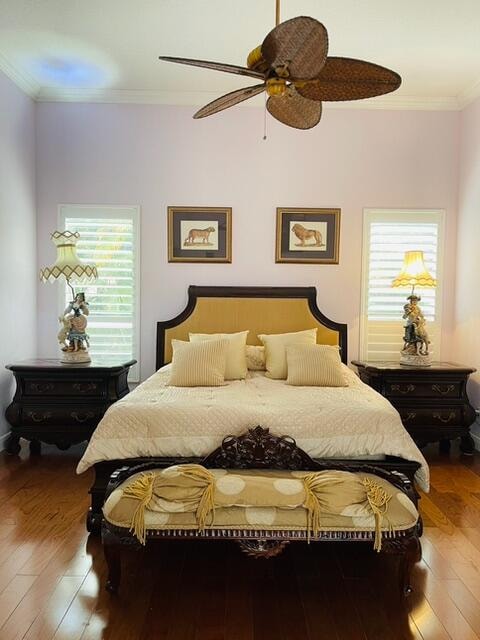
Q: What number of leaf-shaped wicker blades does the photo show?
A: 5